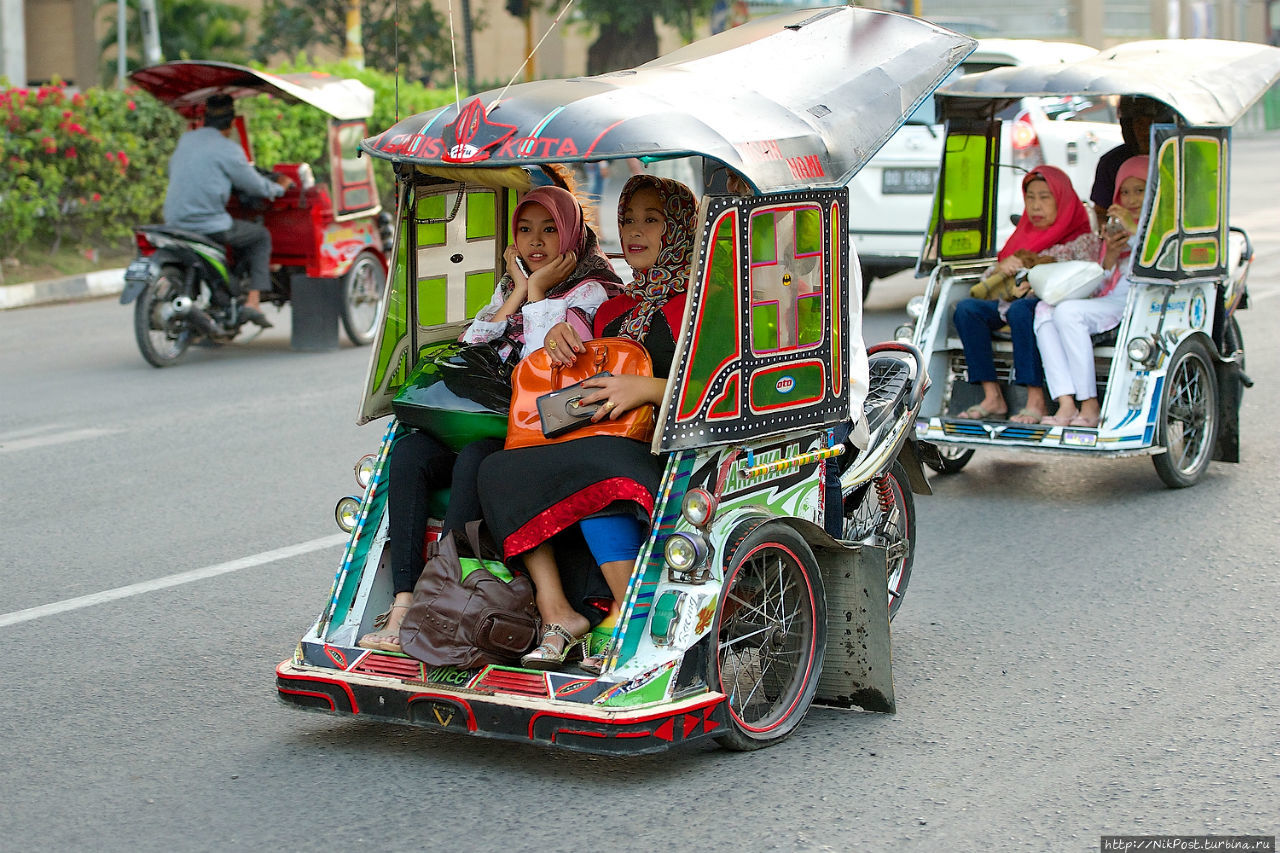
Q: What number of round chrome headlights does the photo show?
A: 7